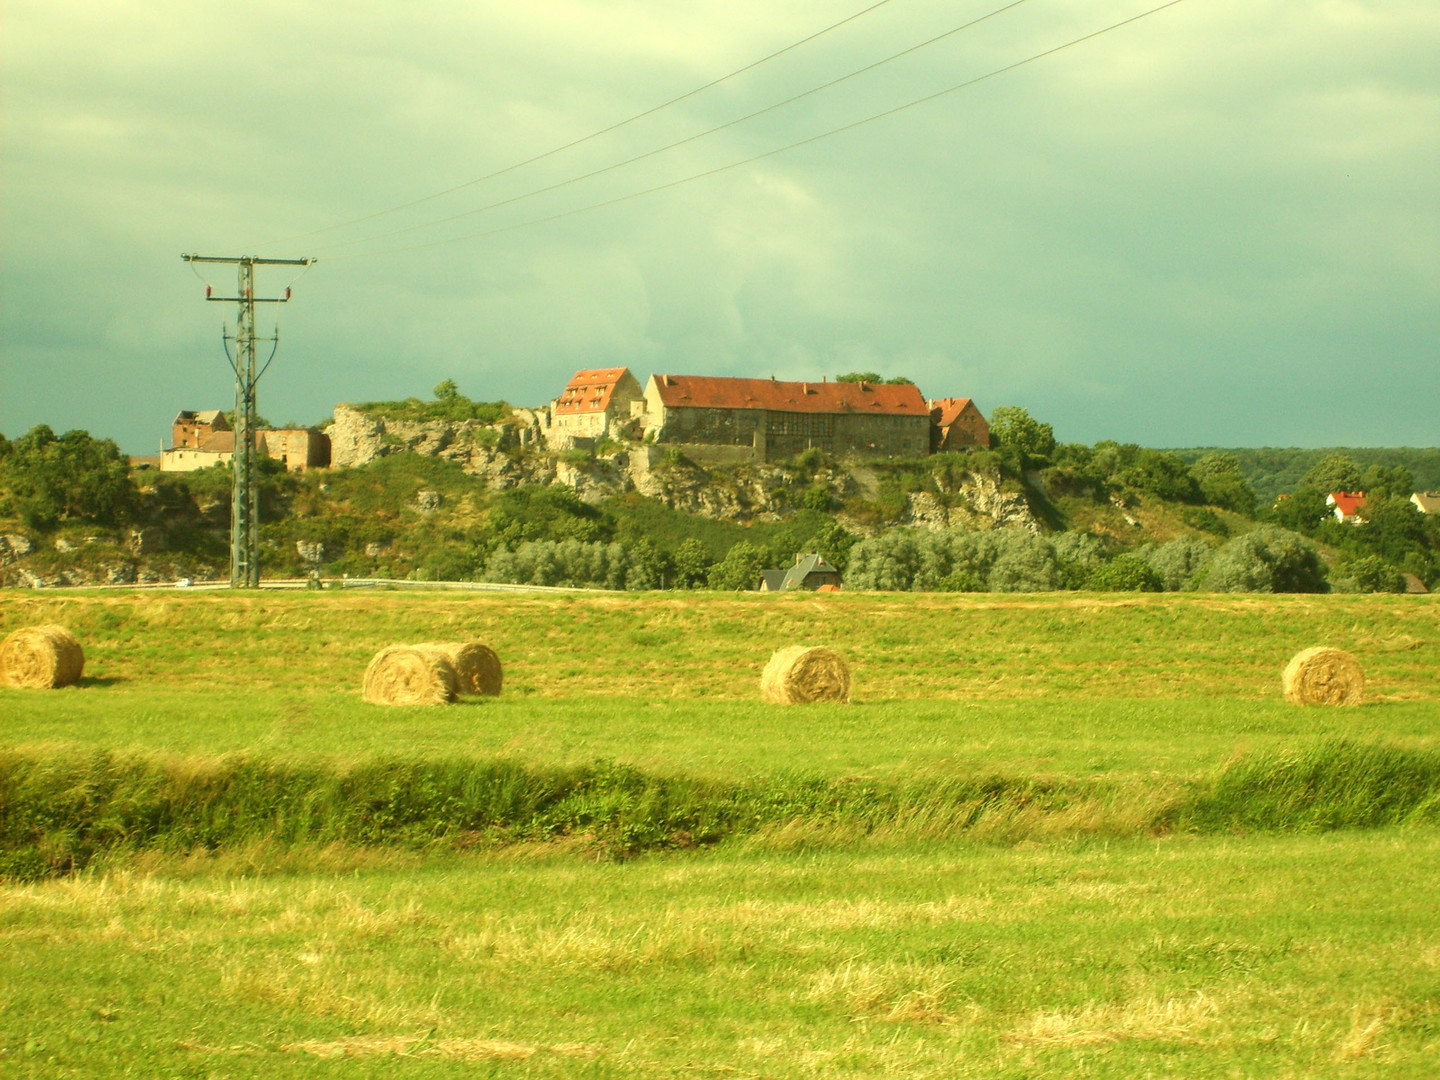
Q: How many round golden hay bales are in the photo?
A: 5